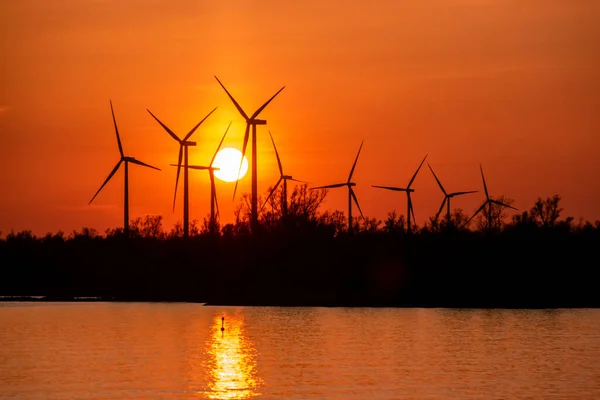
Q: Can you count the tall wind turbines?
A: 9